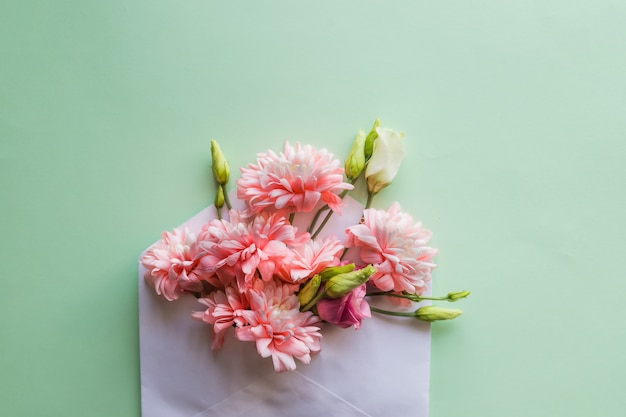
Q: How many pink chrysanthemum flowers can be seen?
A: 7